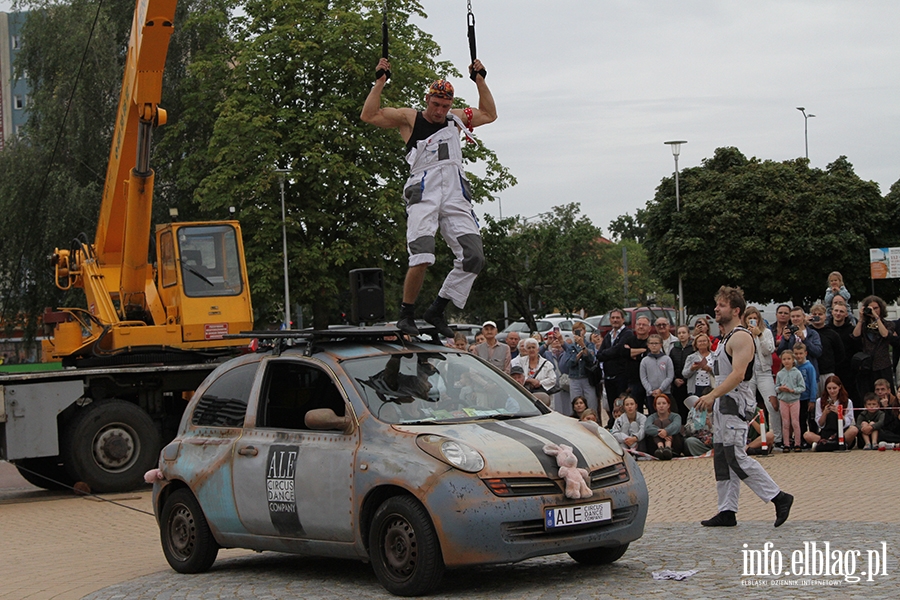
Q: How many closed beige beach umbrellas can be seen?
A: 0